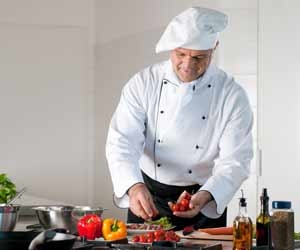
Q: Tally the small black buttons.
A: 8